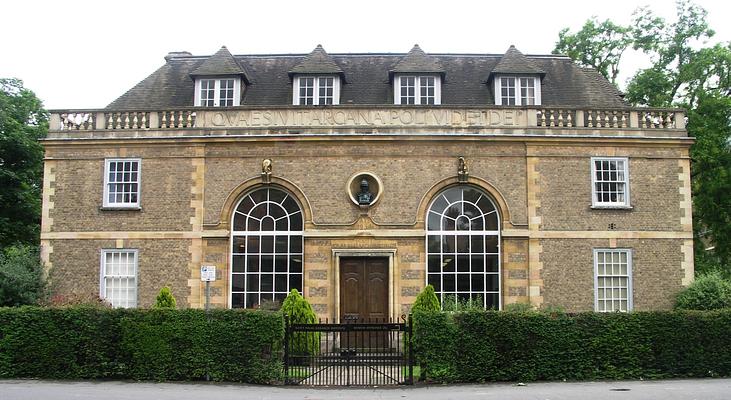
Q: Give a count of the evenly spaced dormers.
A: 4